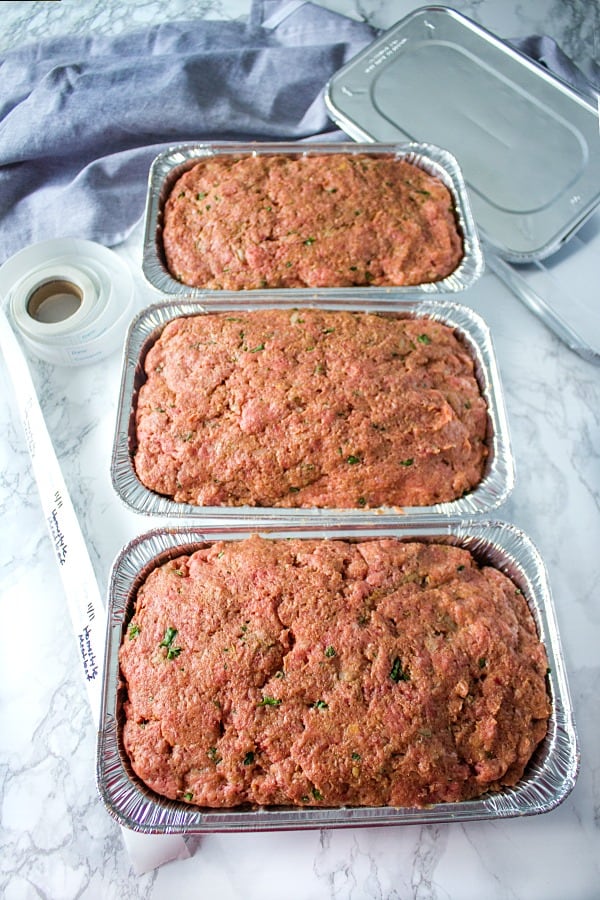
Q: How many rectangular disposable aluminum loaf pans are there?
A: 3